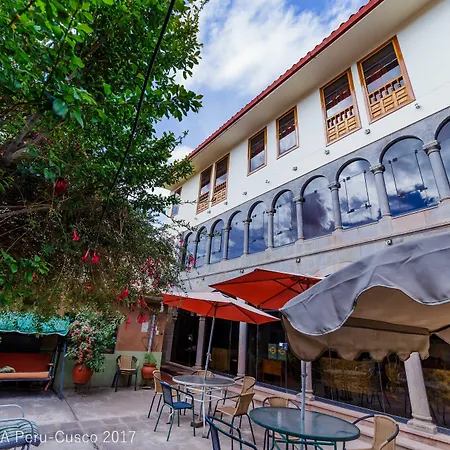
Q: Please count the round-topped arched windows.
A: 10